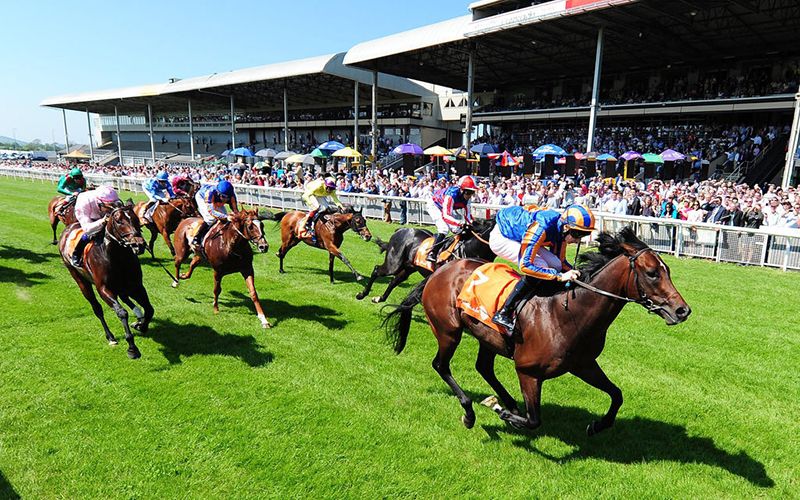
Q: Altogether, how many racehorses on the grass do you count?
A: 8